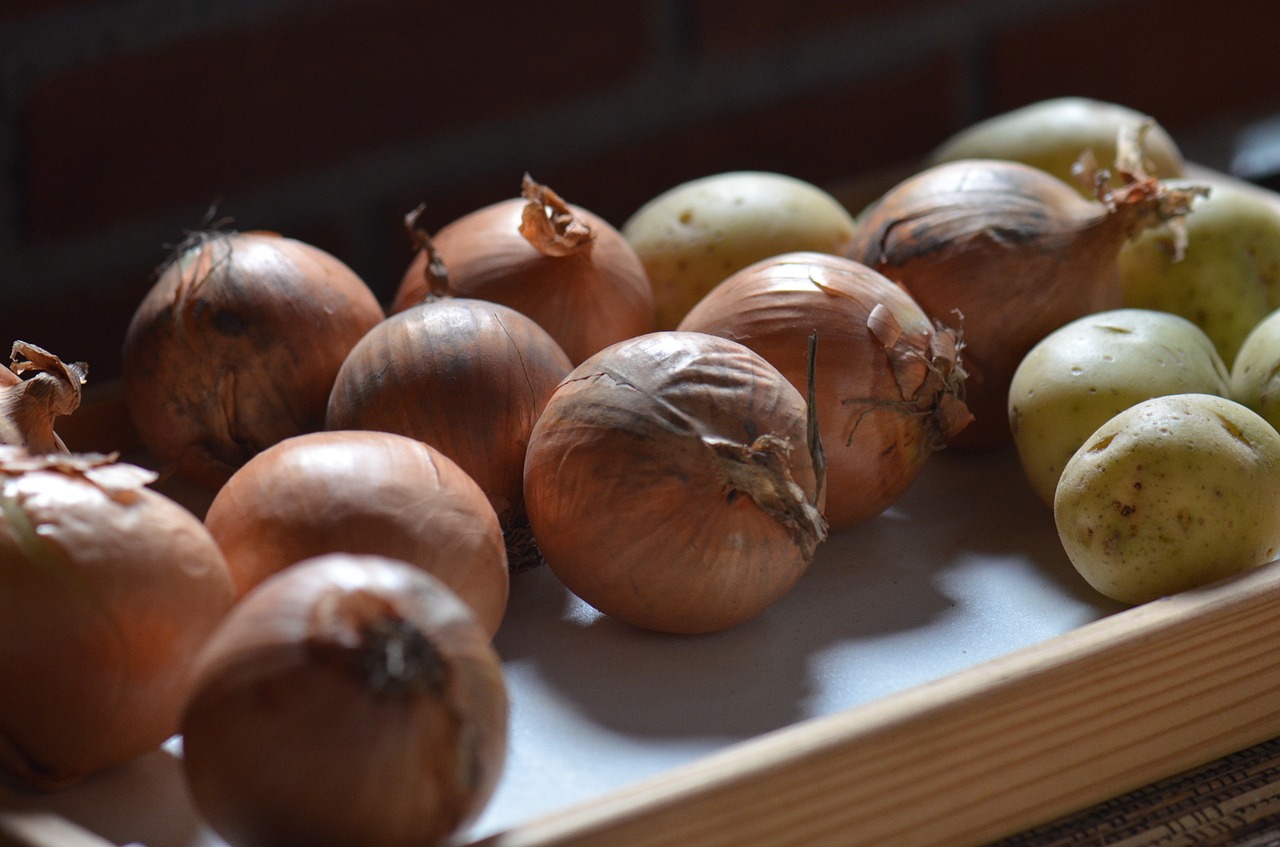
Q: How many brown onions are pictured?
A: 10